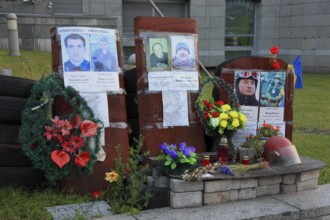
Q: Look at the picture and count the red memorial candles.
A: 3